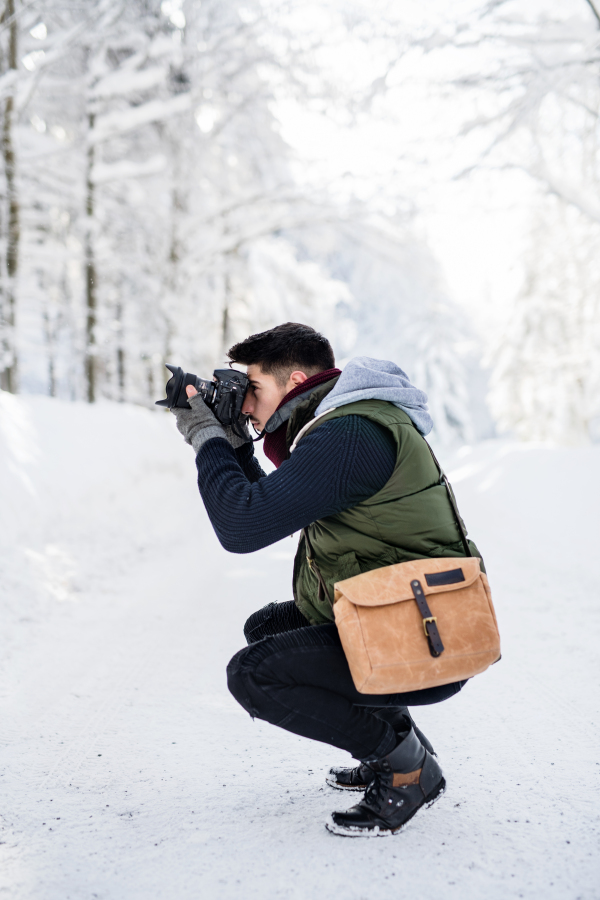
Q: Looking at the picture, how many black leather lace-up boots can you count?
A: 2